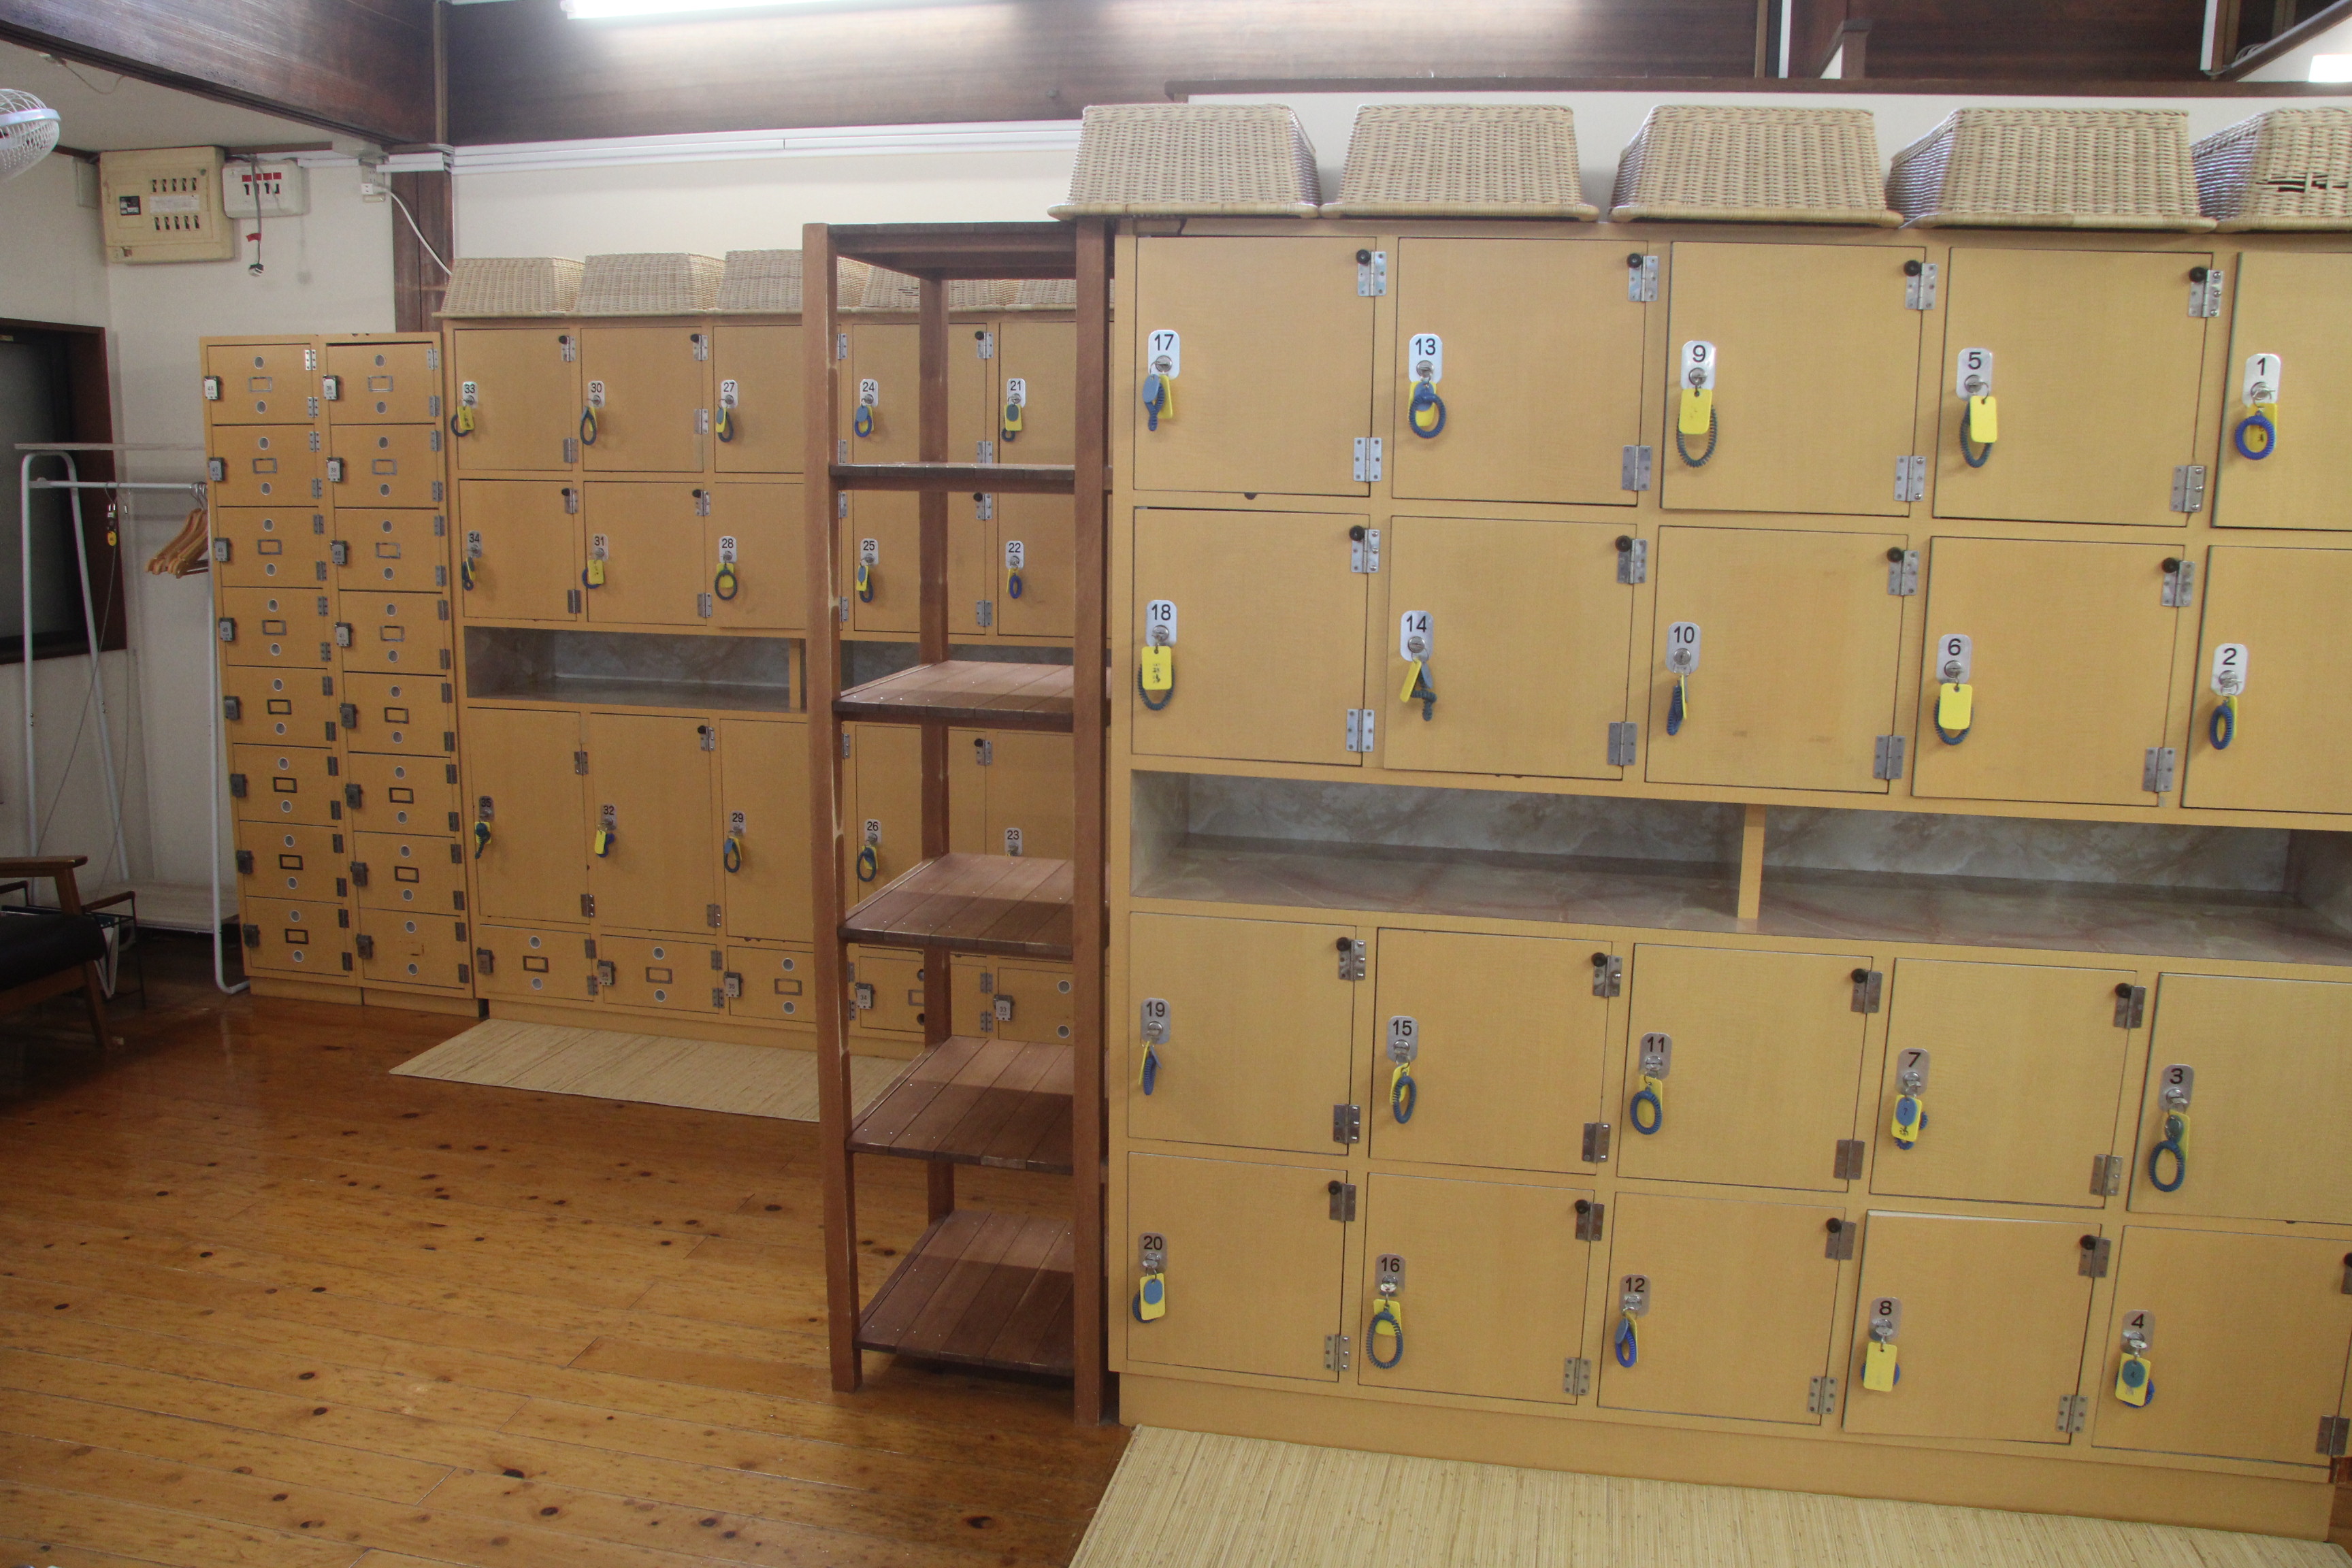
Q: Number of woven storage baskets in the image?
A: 10